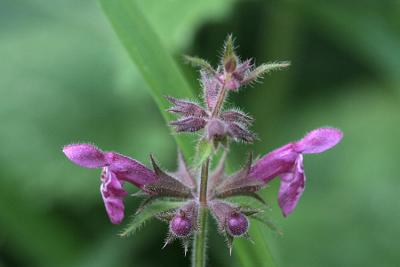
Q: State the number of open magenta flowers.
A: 2